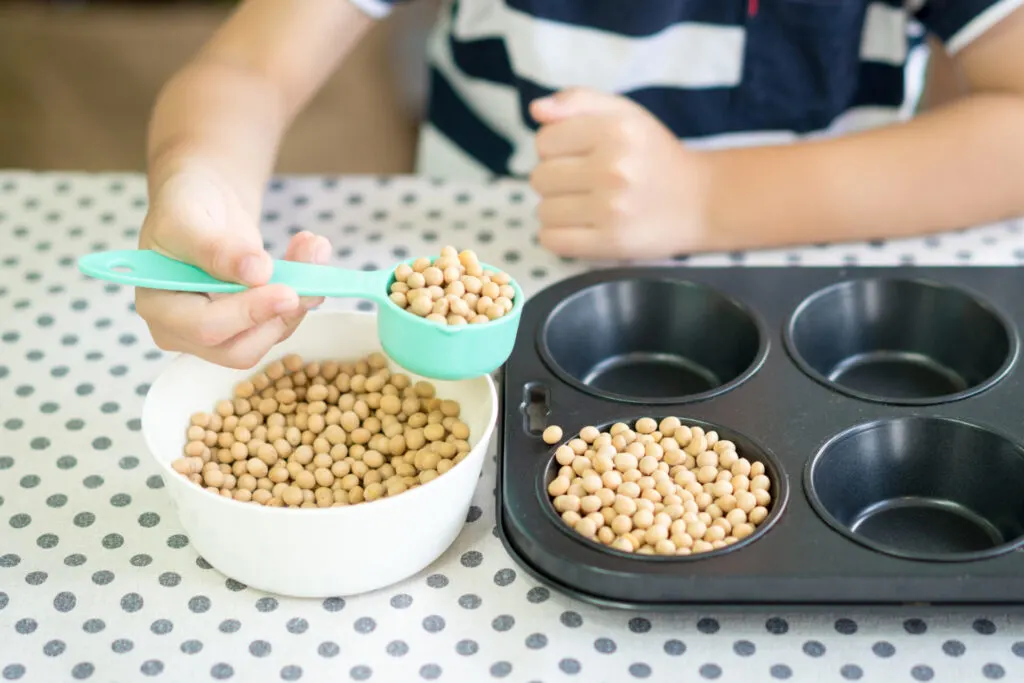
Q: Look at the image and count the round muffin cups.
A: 4